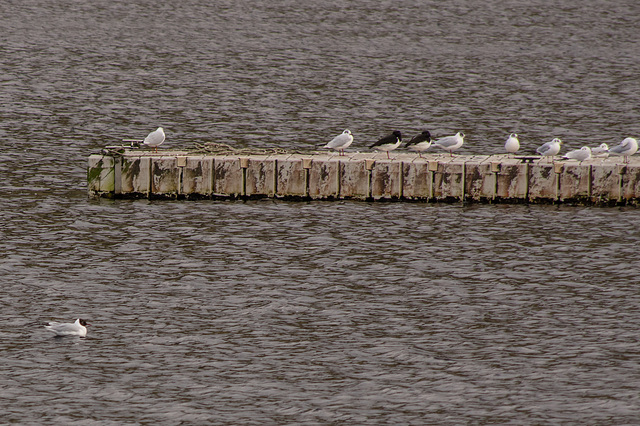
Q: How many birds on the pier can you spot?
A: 10